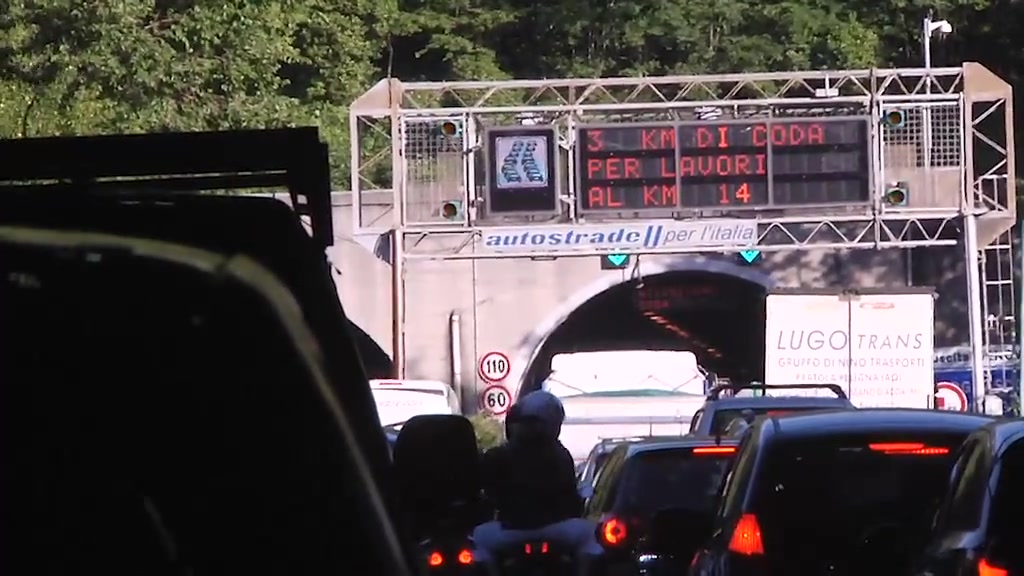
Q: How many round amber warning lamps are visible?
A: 4